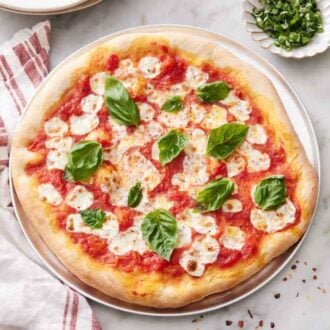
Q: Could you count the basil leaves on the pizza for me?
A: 11